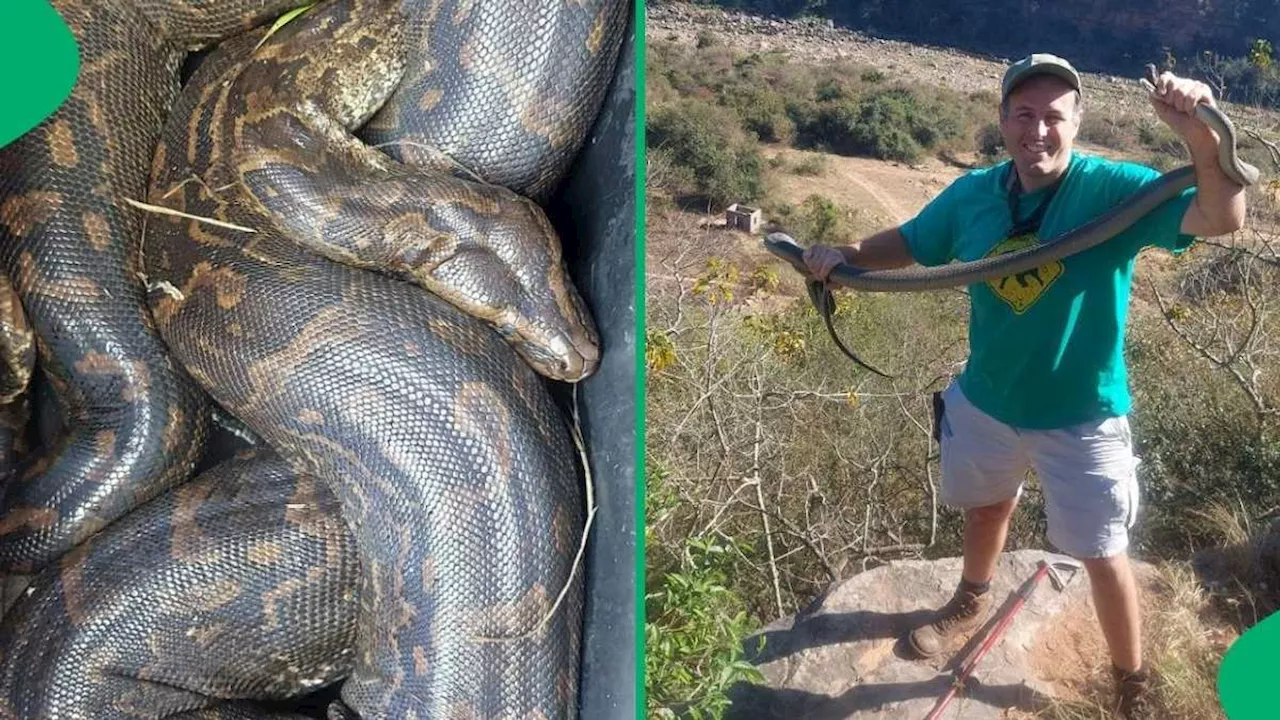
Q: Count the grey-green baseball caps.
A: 1